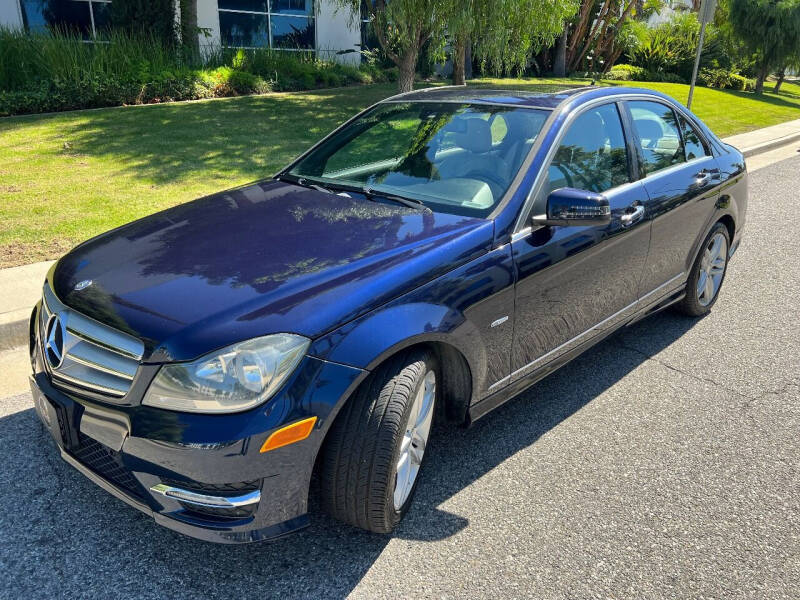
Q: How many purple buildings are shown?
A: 0